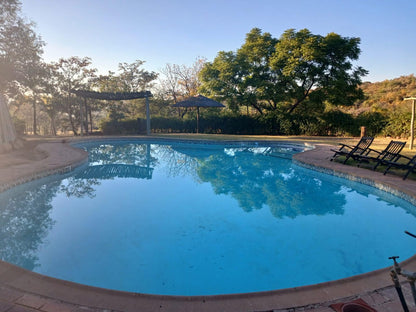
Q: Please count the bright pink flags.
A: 0